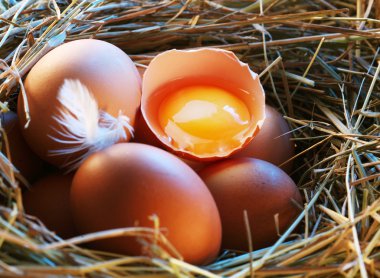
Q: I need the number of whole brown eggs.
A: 6